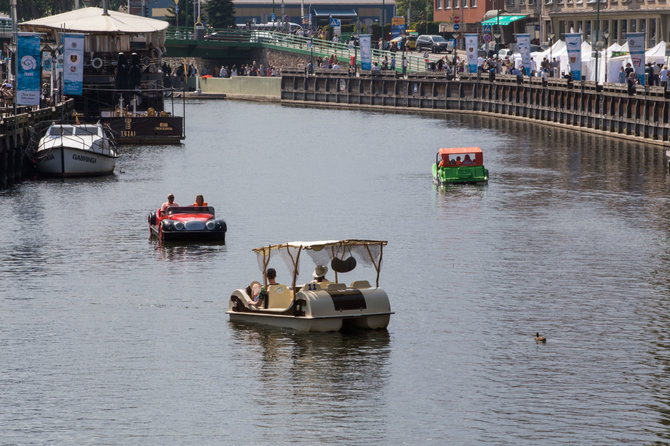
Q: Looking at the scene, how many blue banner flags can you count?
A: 7